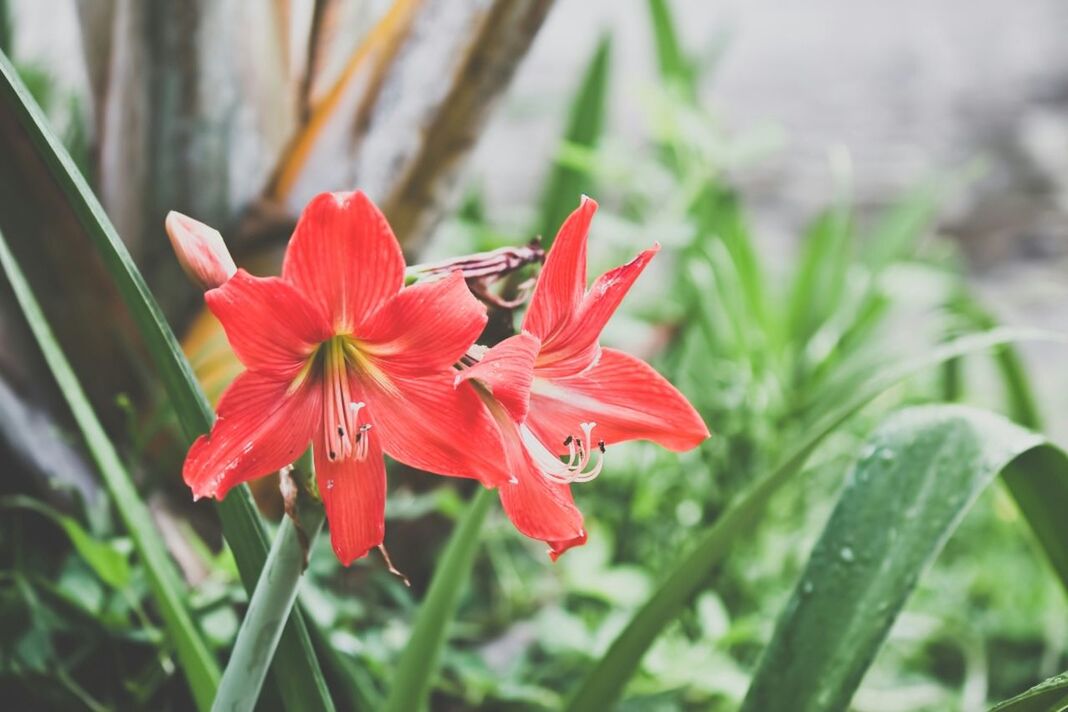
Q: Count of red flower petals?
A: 12